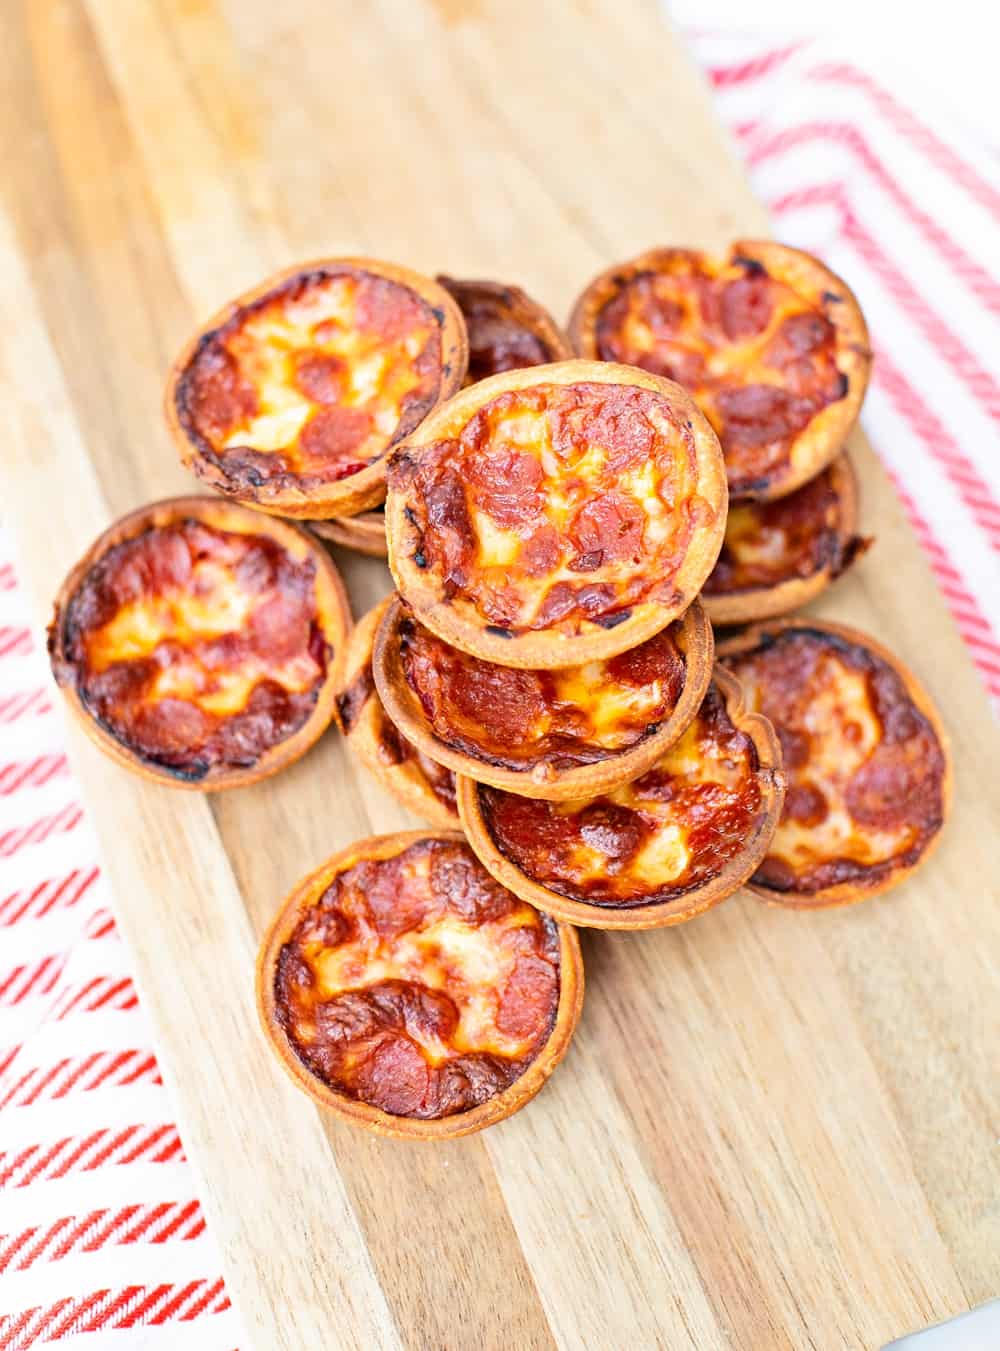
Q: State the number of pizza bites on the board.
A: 11